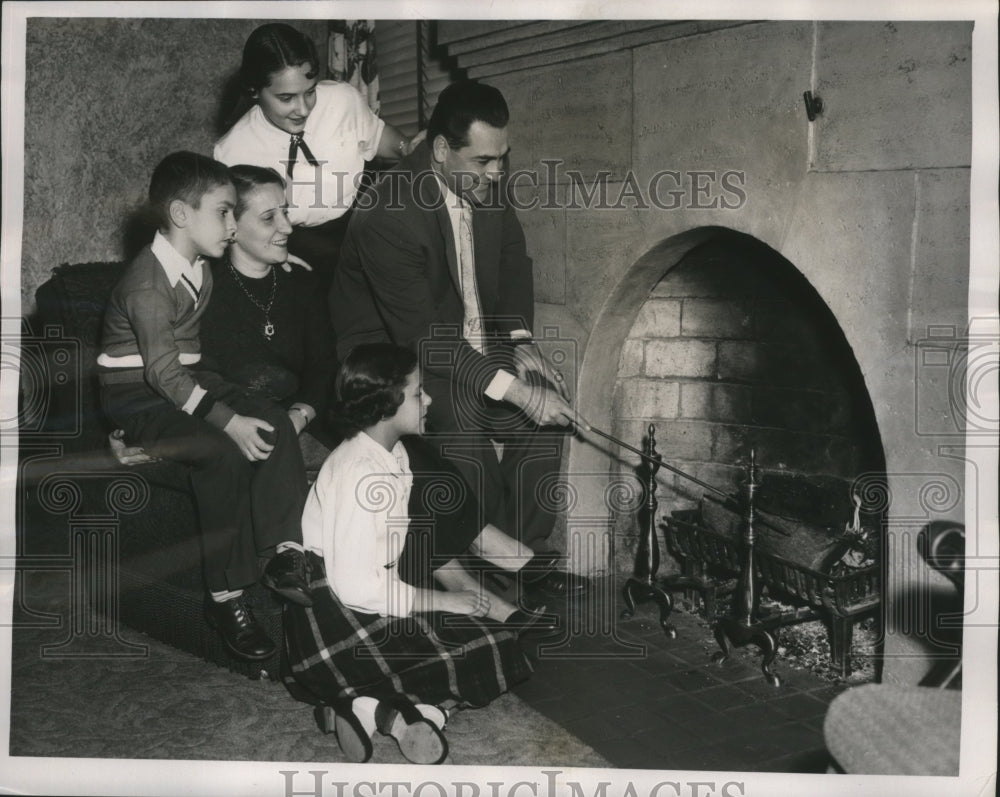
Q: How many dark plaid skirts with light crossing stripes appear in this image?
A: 1